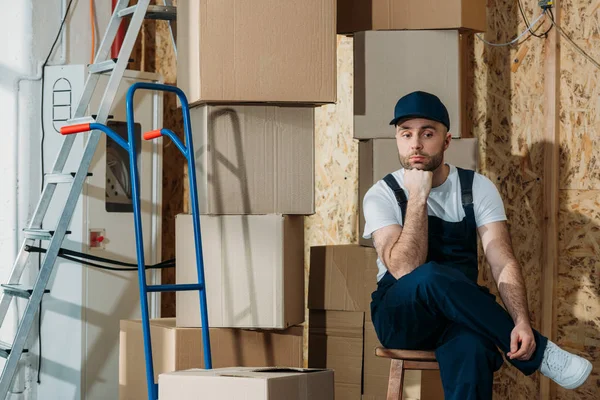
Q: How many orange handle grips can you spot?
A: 2